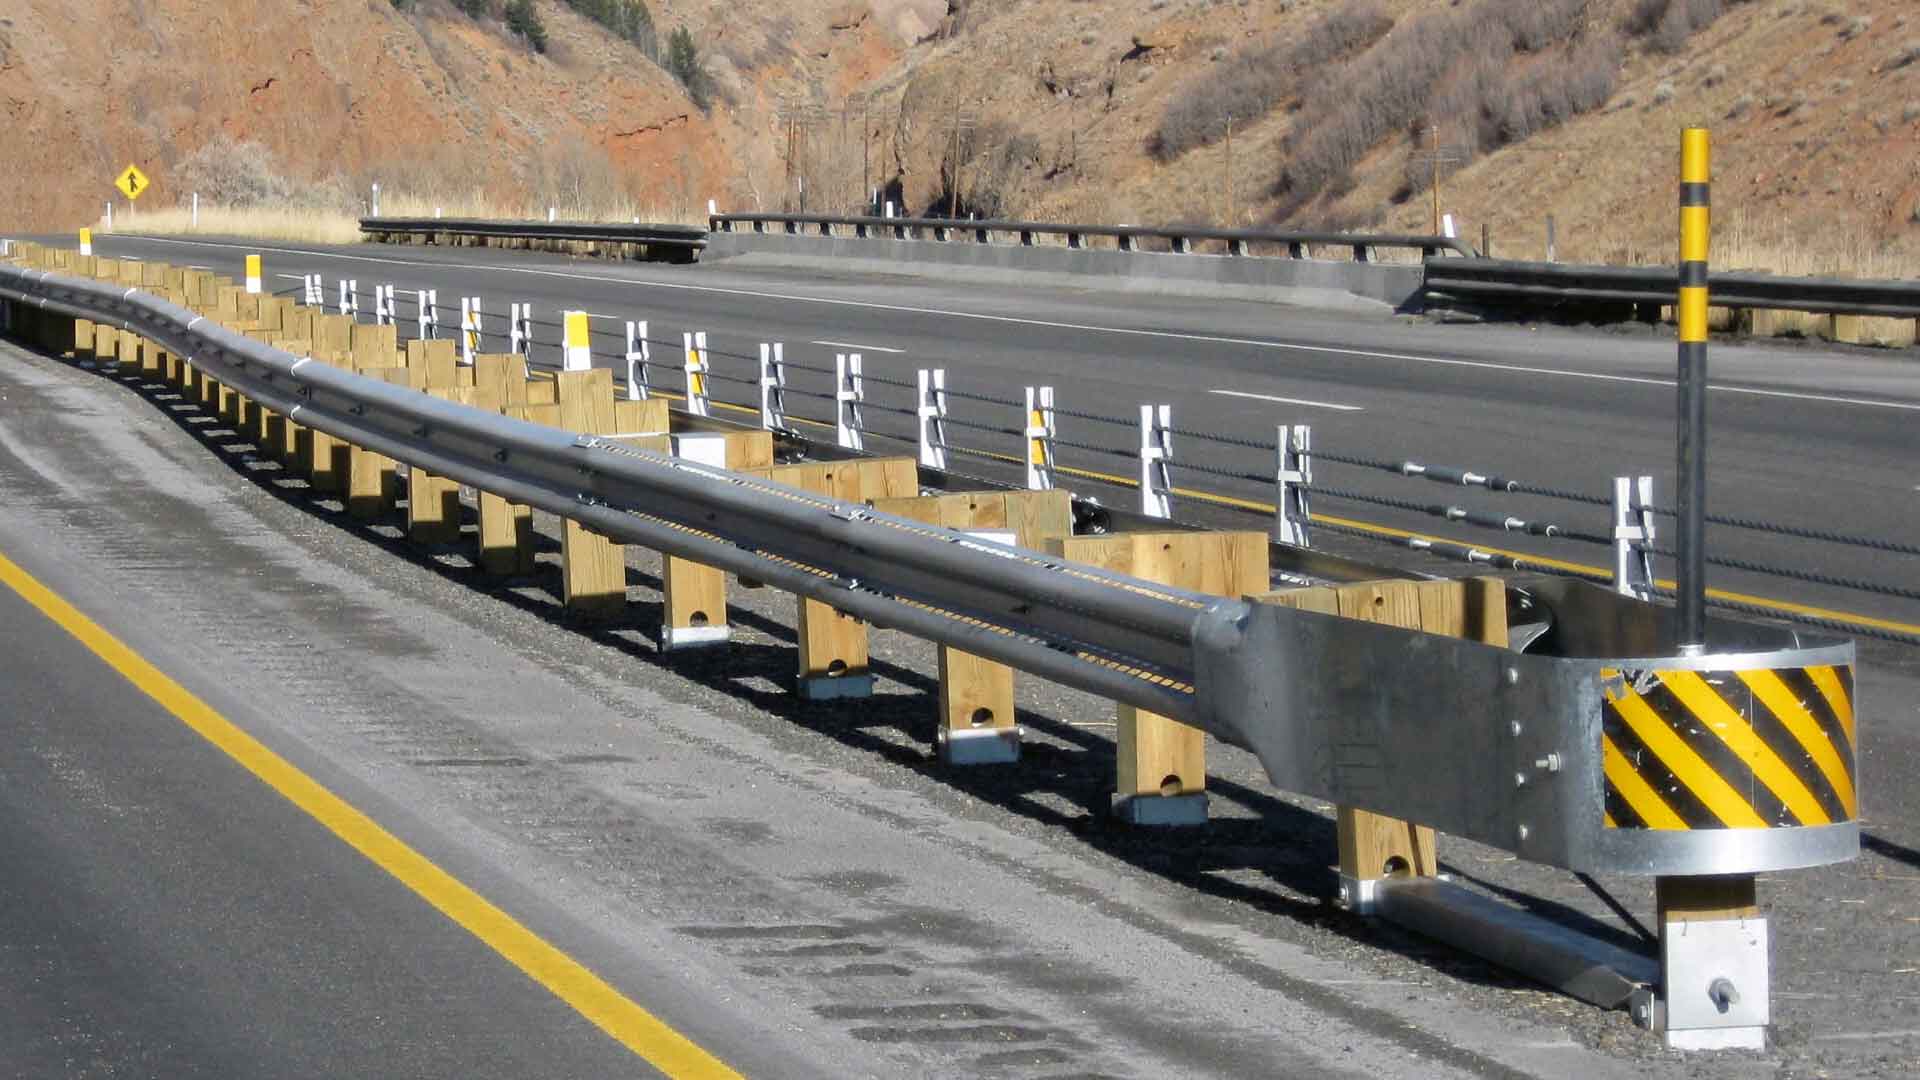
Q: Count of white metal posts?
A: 15